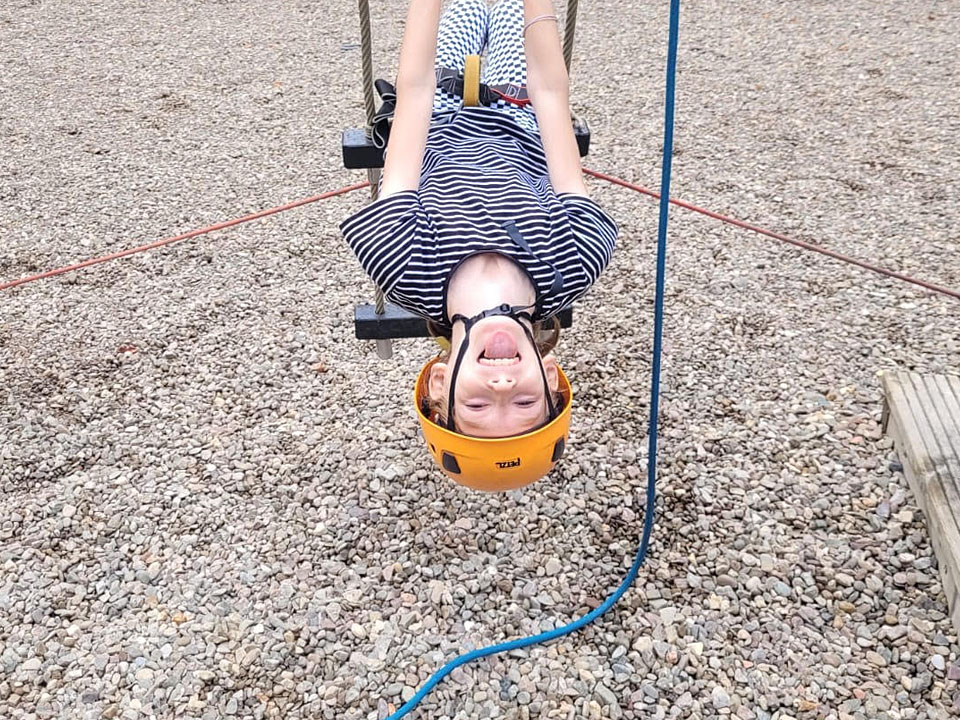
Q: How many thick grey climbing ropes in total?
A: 2